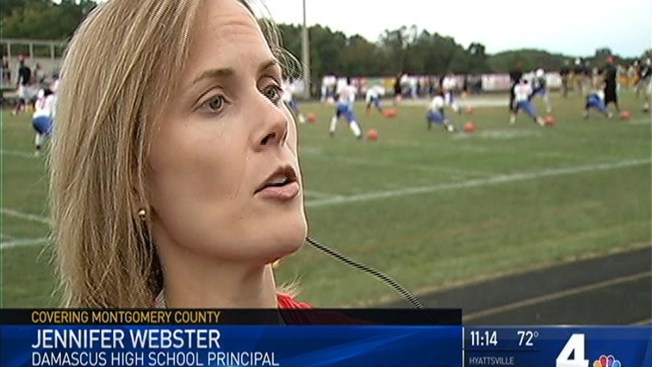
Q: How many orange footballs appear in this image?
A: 7